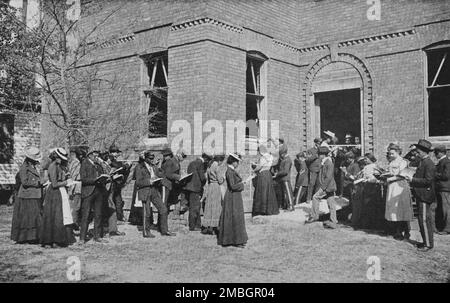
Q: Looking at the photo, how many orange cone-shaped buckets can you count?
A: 0